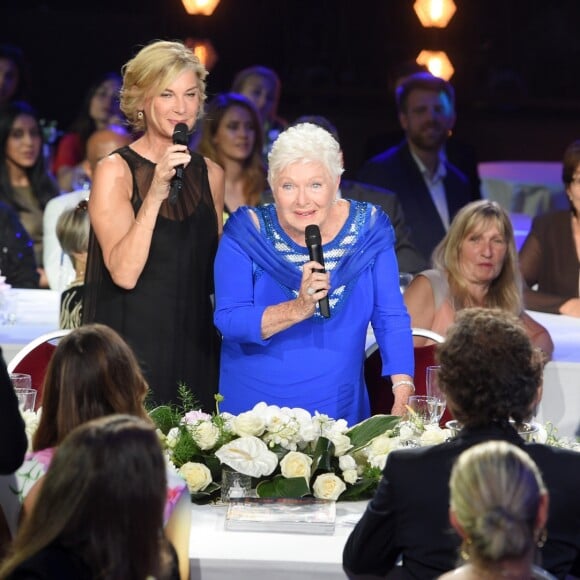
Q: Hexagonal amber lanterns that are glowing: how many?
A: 4